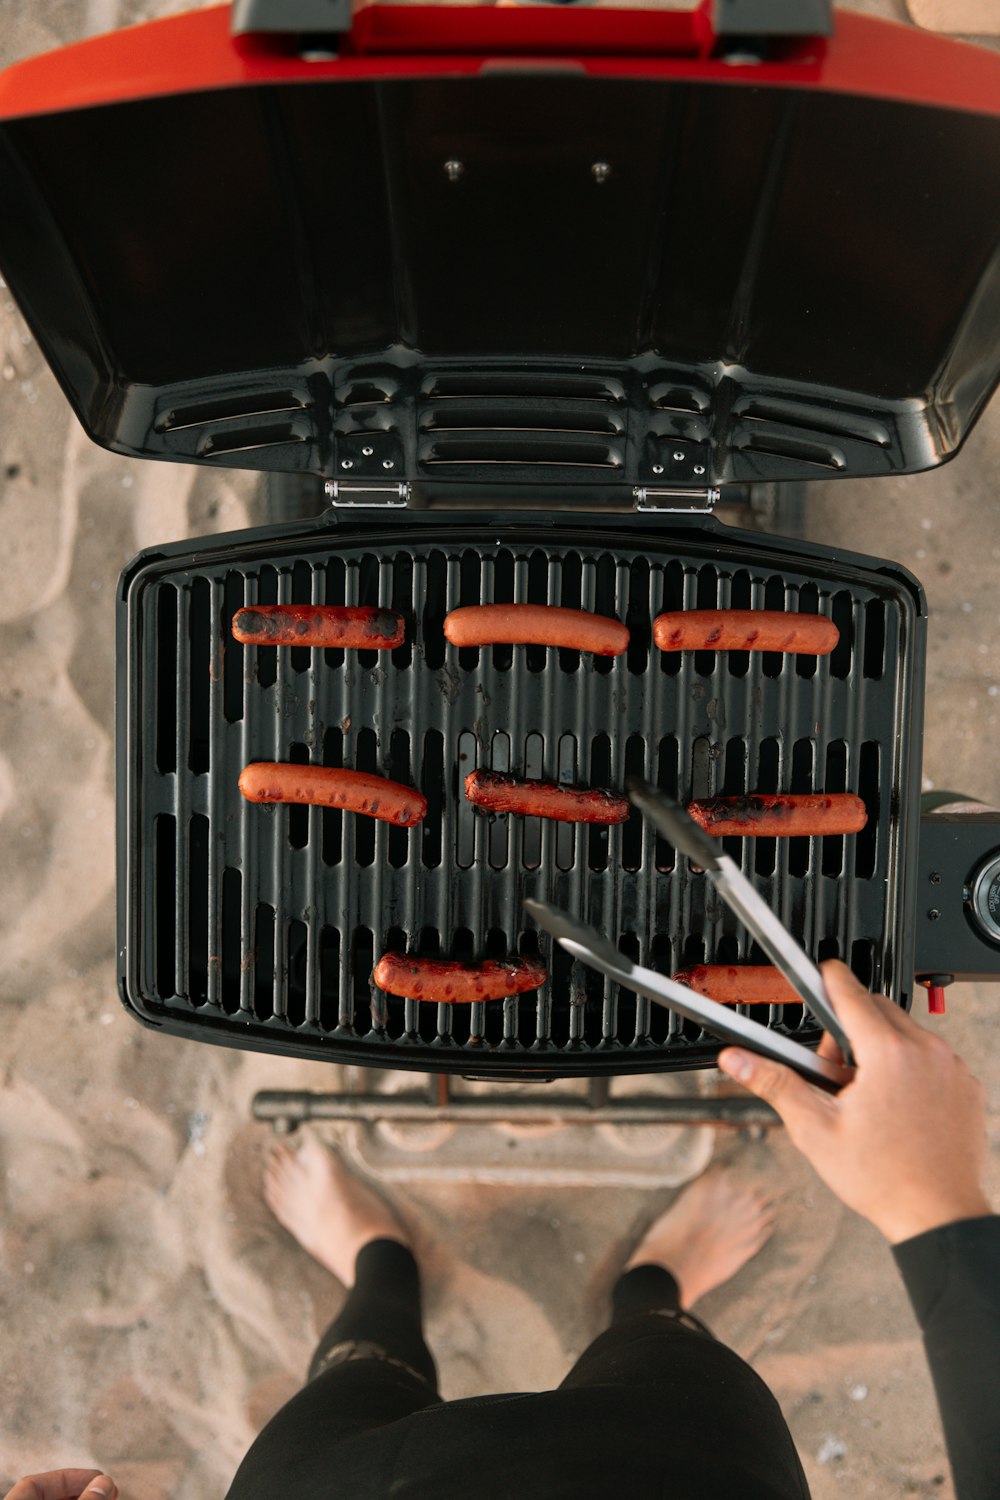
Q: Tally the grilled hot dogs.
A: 8